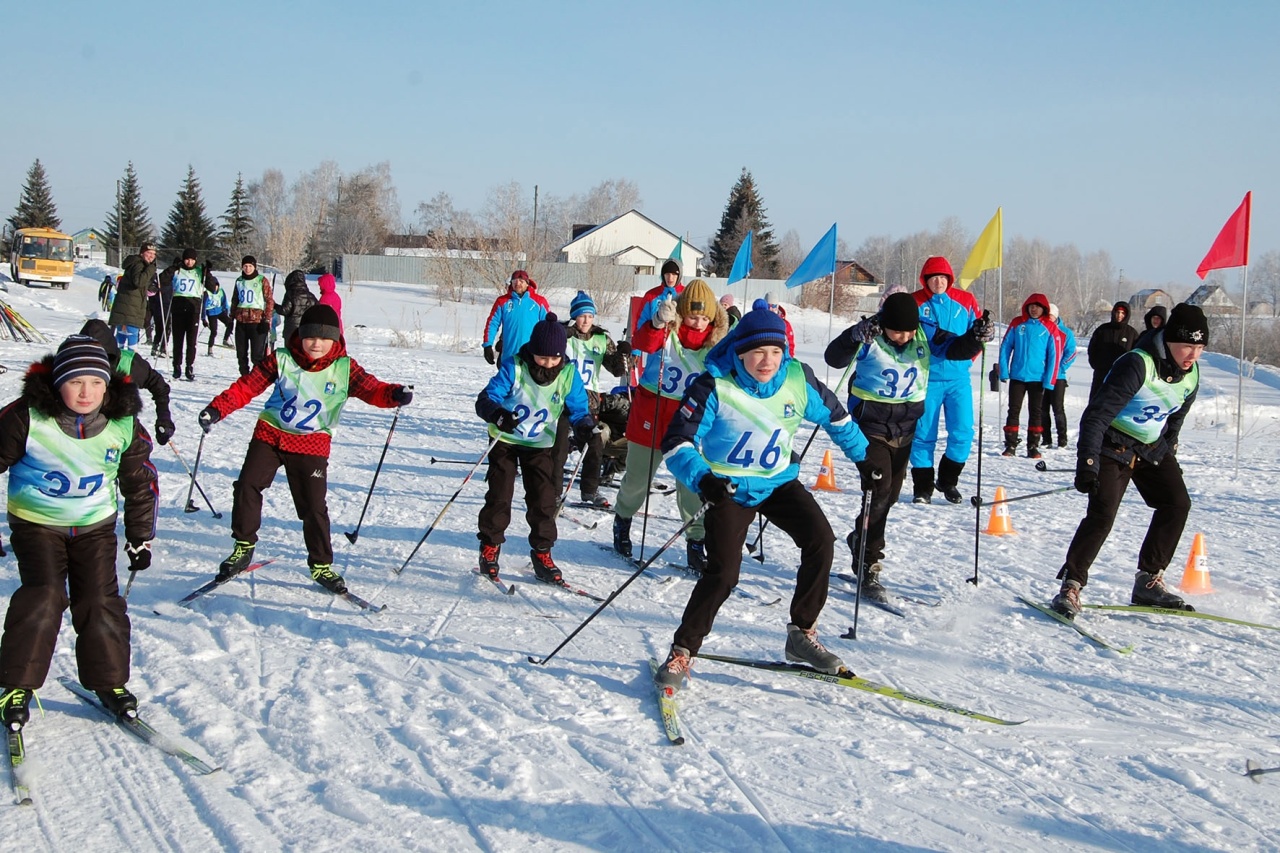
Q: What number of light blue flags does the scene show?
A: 2